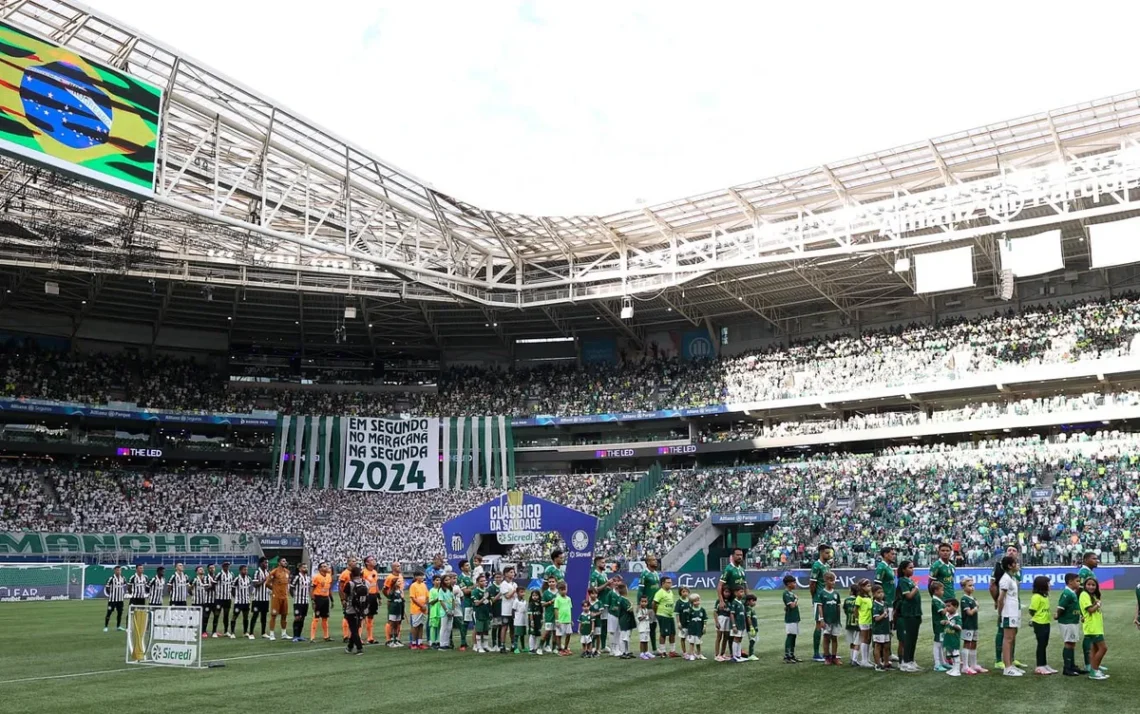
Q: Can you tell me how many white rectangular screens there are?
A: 3